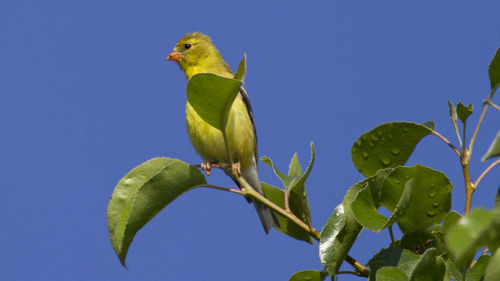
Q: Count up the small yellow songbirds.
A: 1